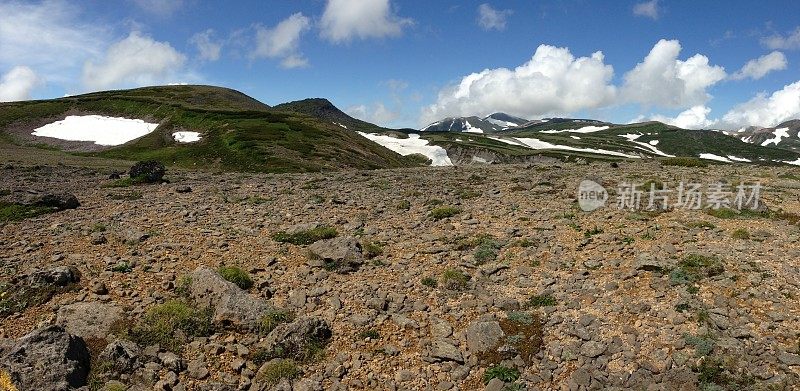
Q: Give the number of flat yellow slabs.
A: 0